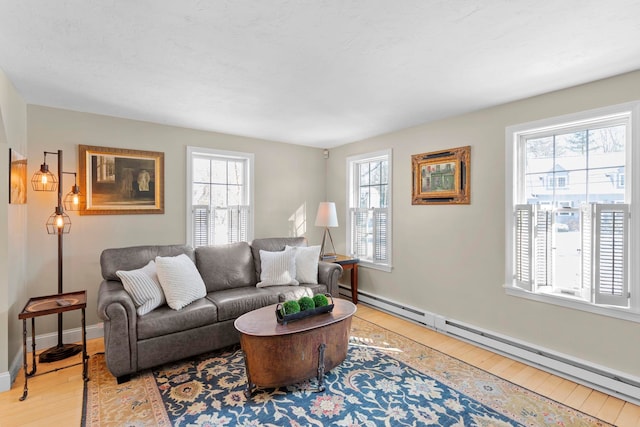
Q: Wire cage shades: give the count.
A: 3